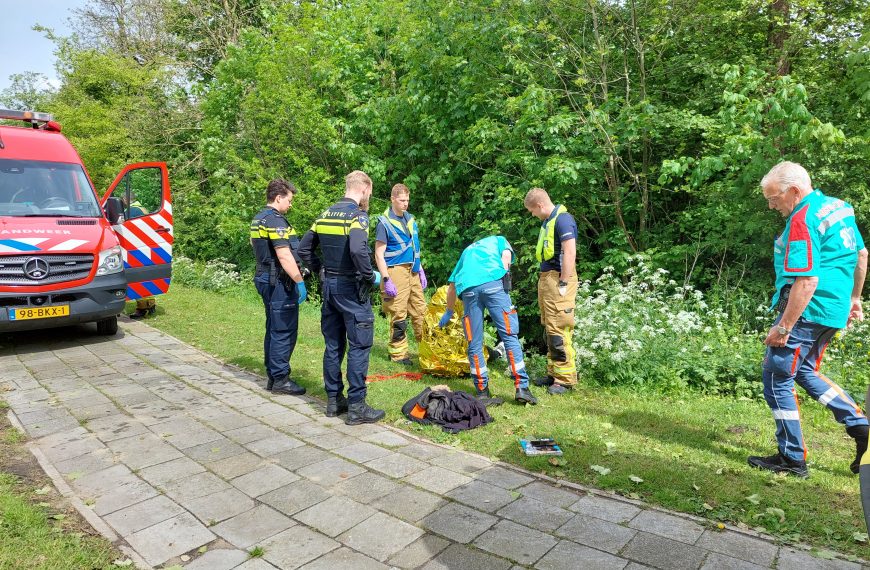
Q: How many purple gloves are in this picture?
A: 2